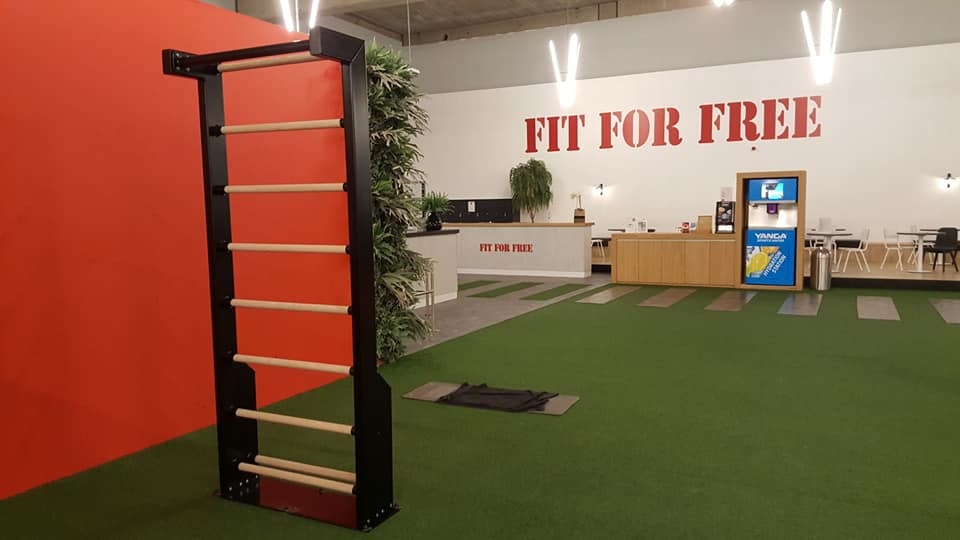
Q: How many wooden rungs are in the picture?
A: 9